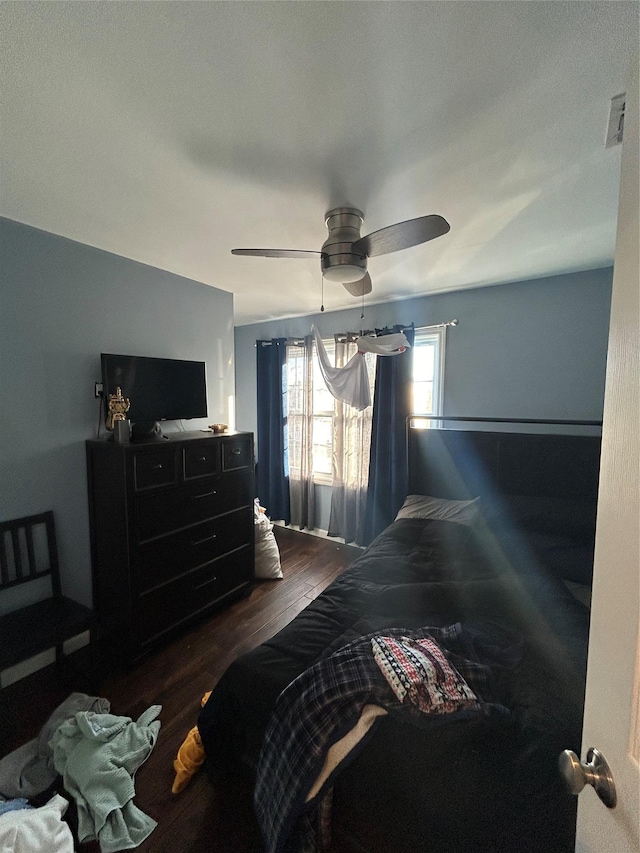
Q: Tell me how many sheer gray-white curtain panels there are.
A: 2